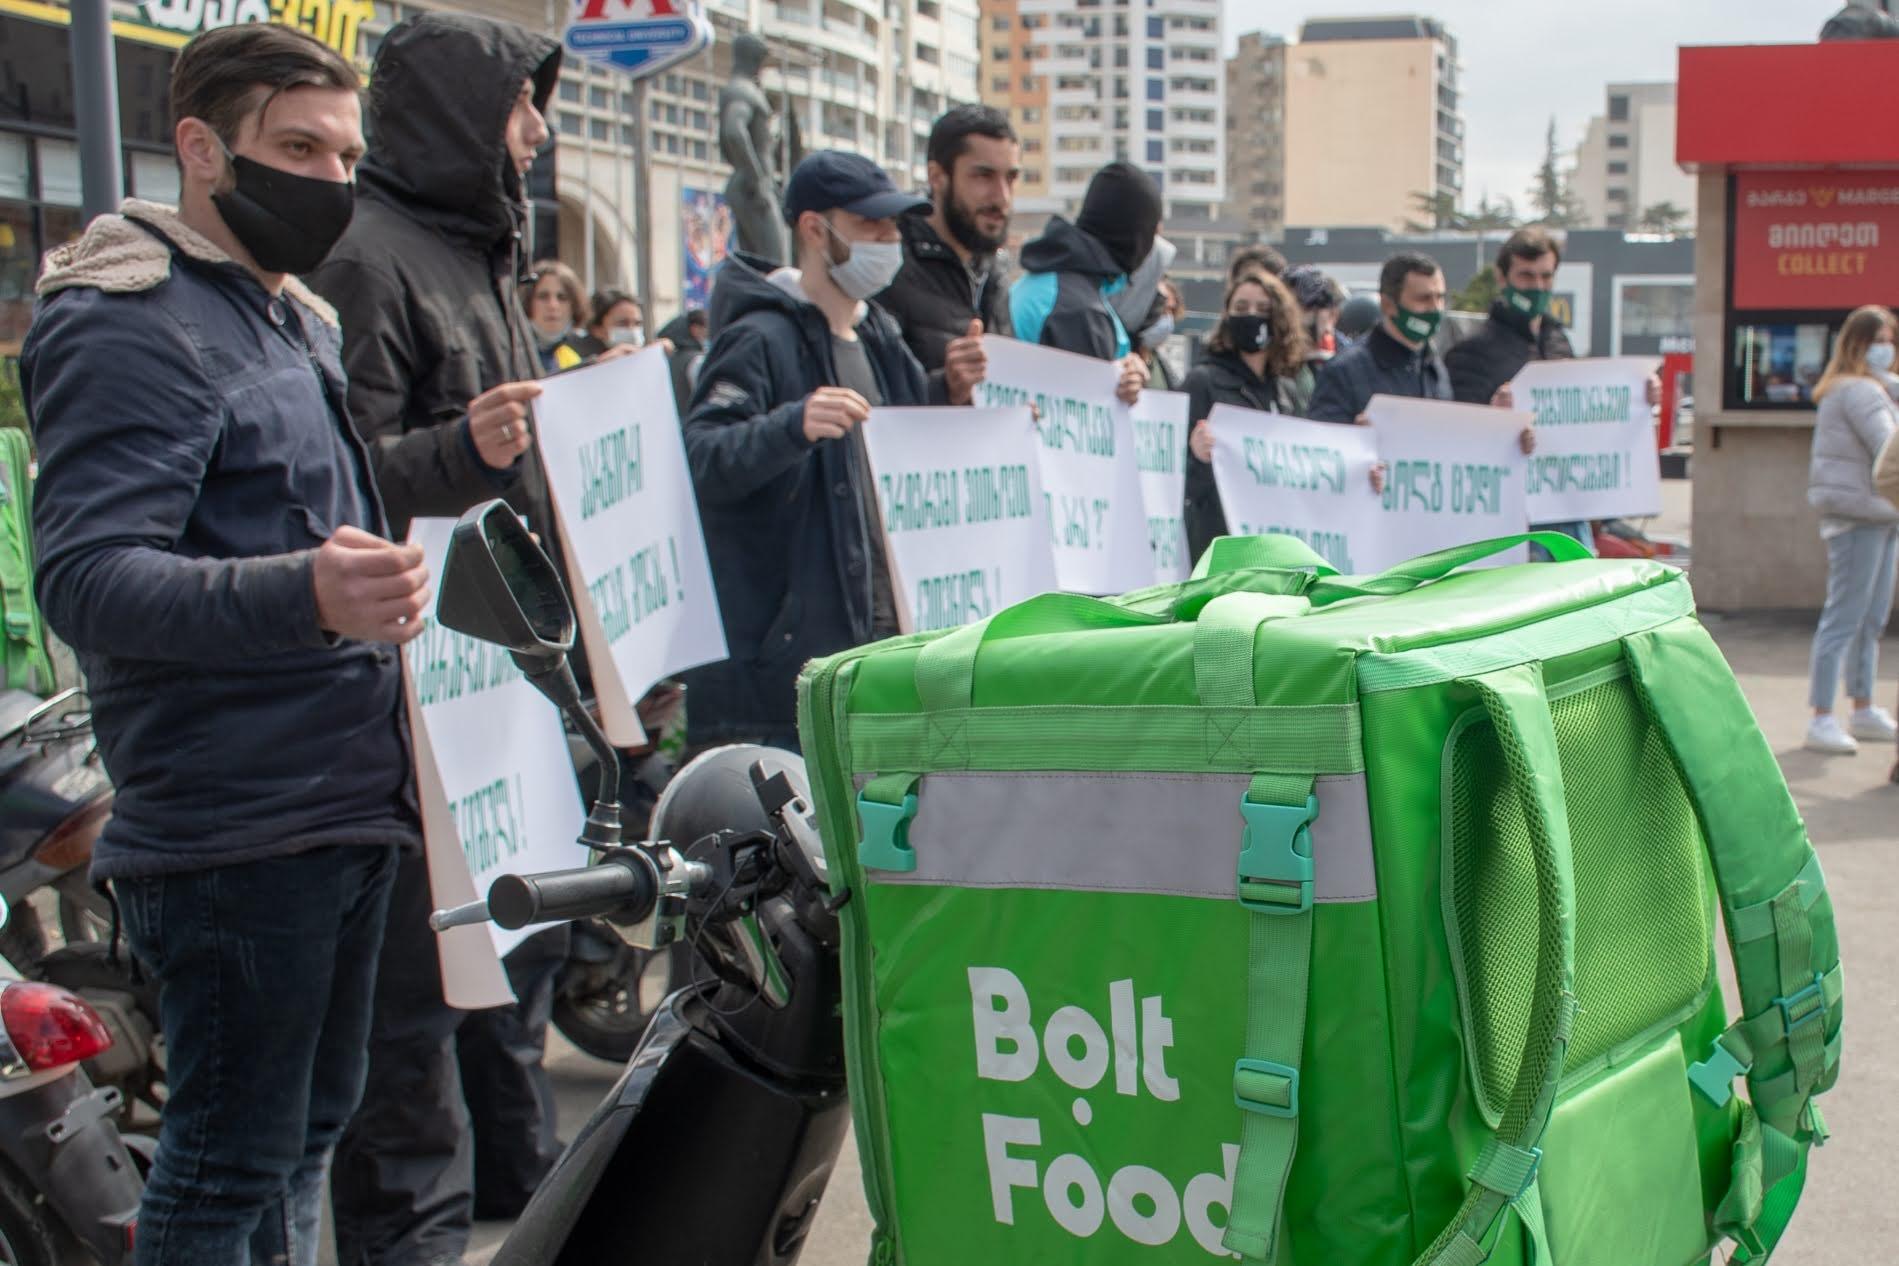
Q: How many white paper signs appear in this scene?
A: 8